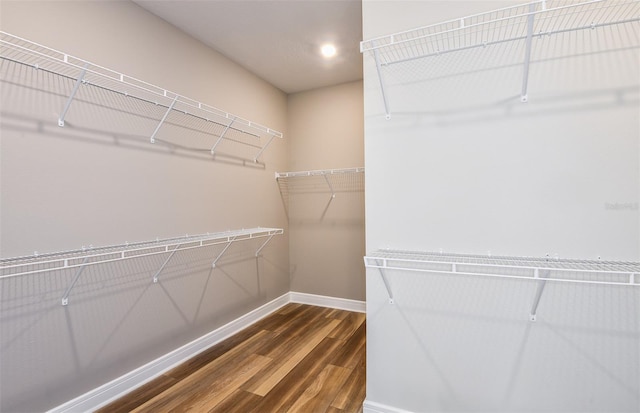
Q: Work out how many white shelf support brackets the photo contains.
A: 13